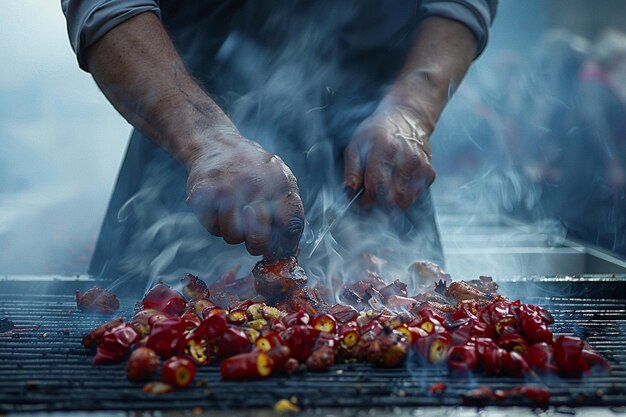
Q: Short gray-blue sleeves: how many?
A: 2